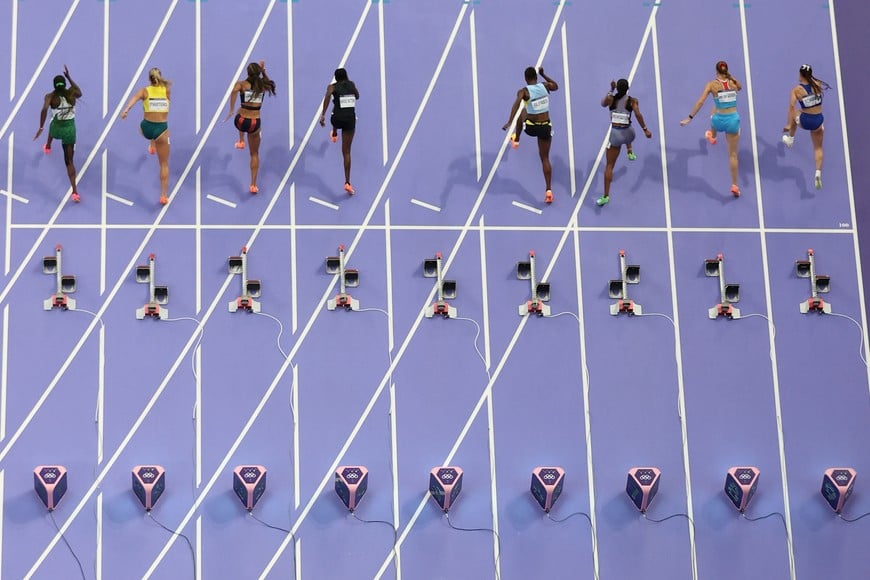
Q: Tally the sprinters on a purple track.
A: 8